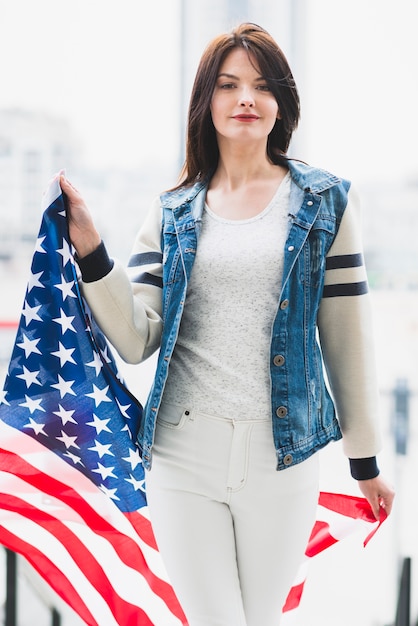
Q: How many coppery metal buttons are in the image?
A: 4